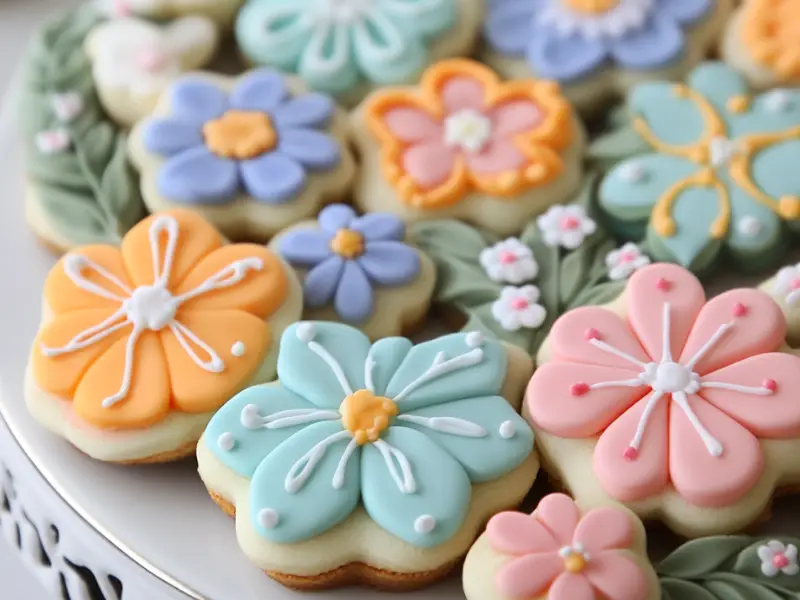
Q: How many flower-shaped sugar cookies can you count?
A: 11